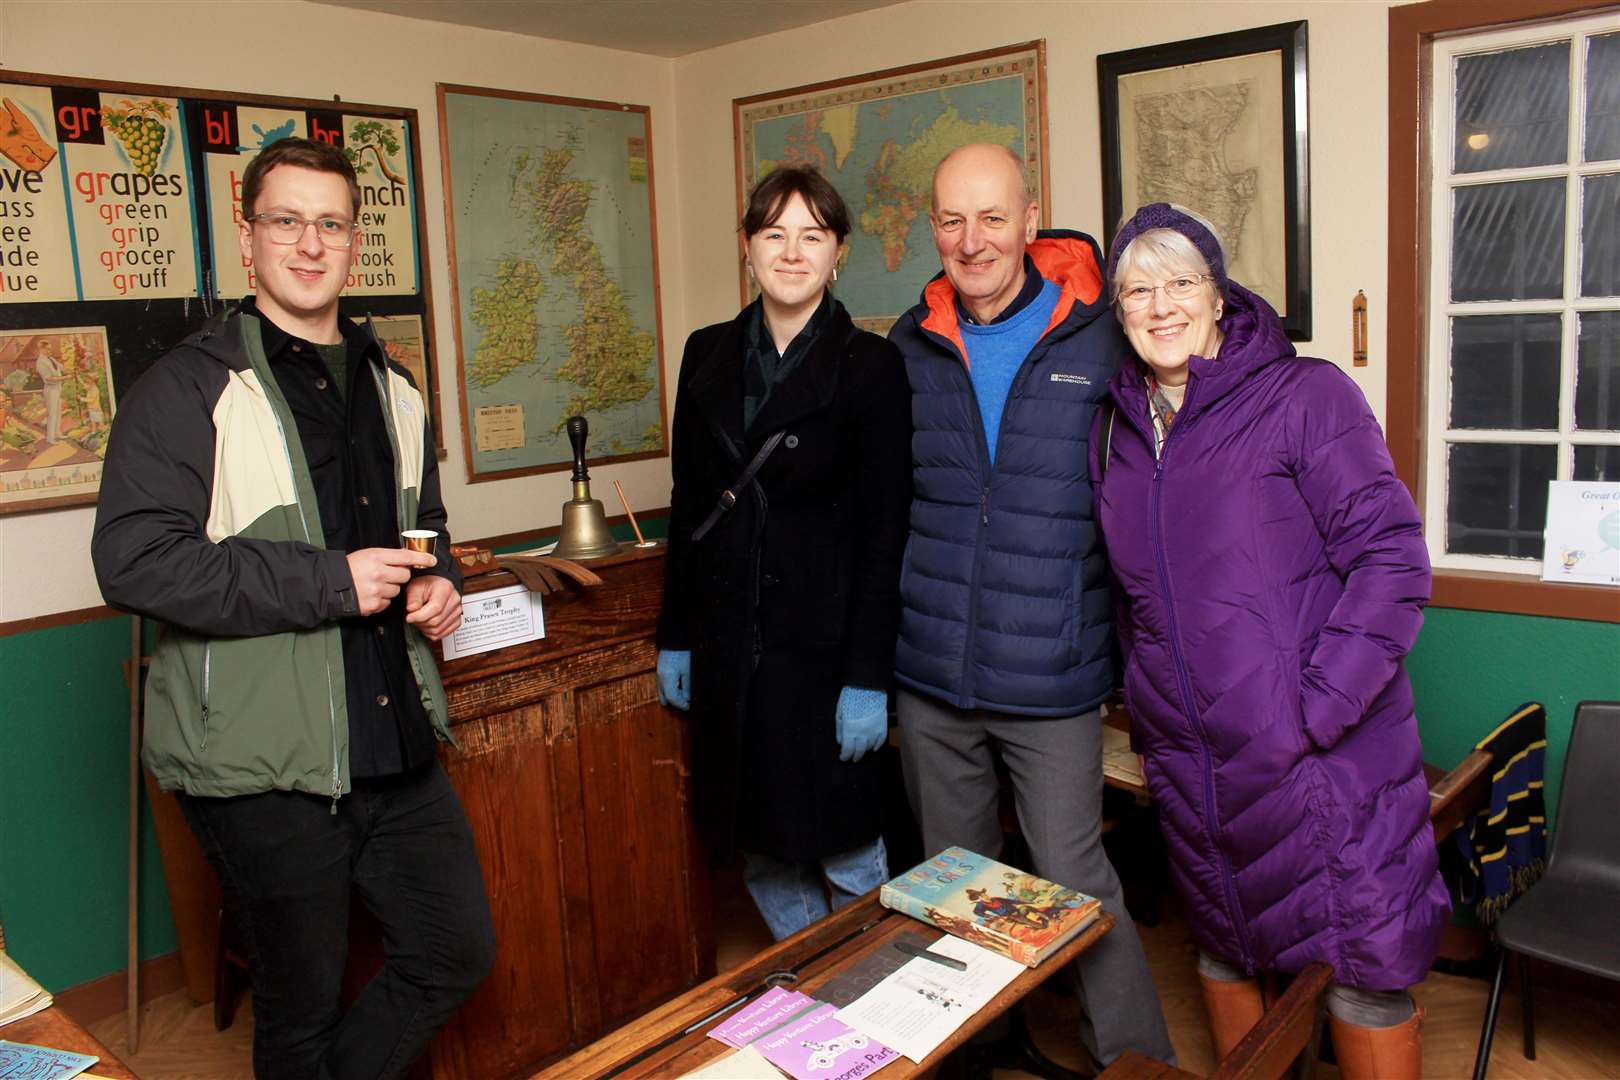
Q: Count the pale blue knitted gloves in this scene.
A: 2